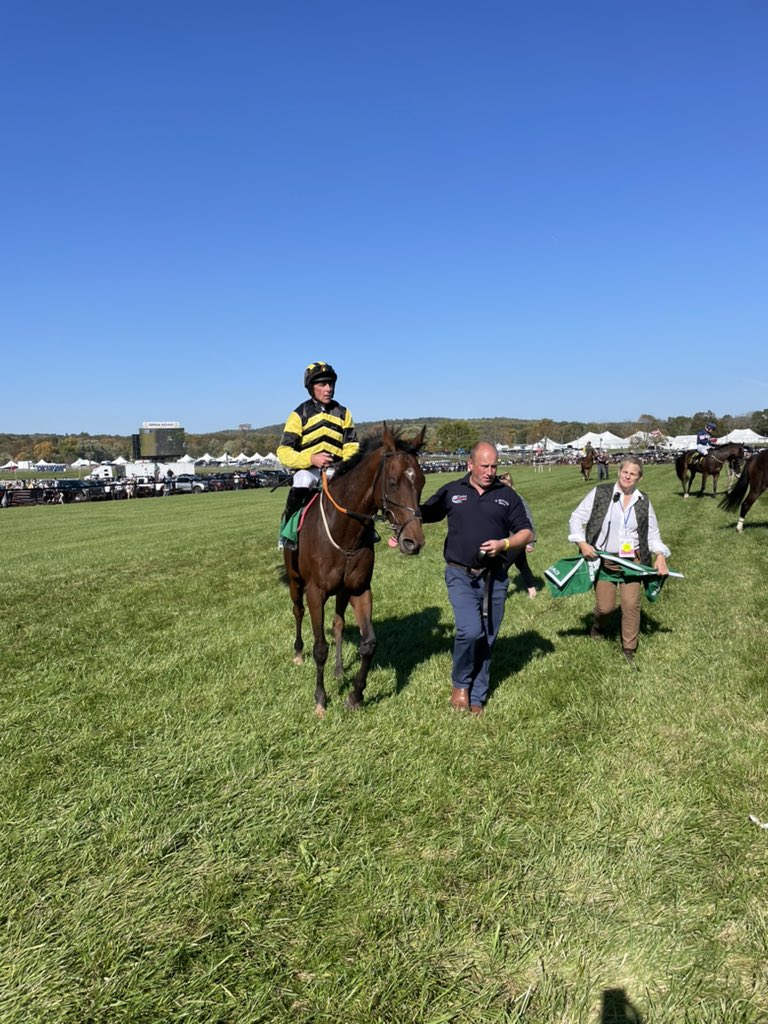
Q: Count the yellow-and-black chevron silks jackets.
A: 1